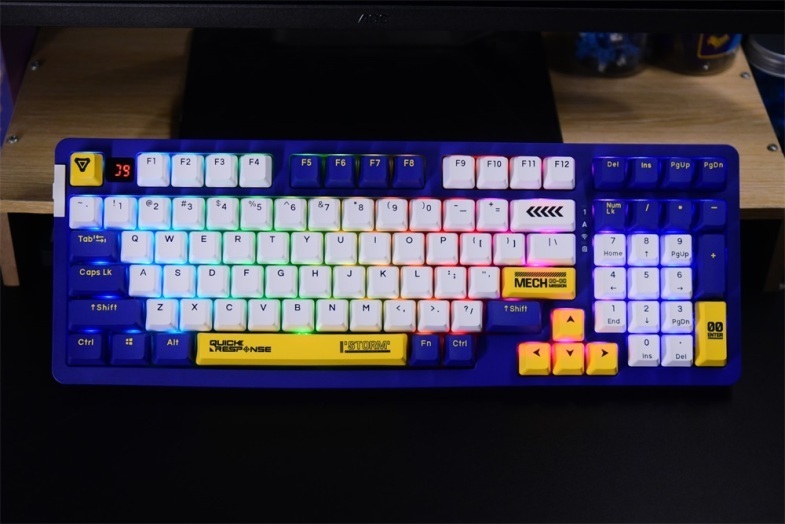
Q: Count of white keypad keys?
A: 11